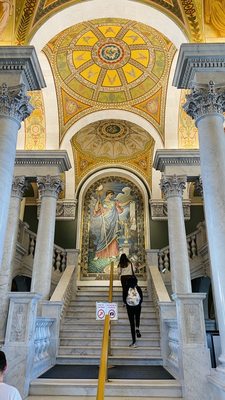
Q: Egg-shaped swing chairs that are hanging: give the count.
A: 0